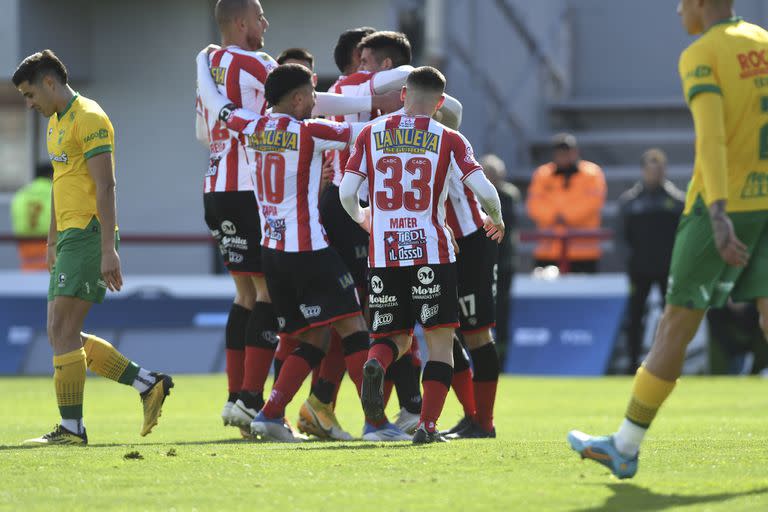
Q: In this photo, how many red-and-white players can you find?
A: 6